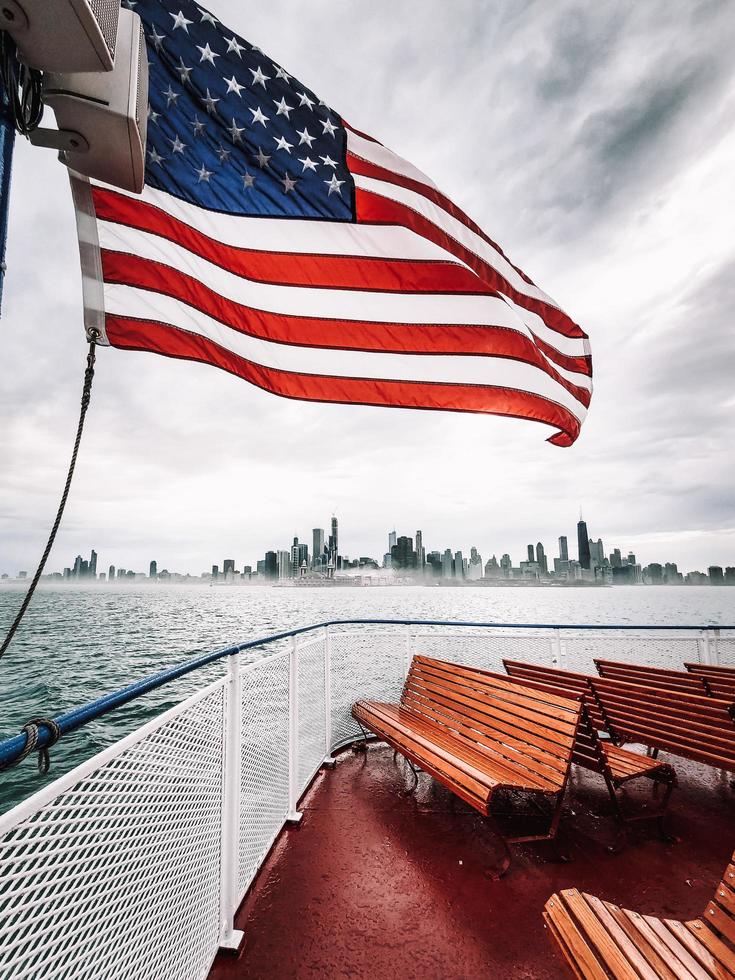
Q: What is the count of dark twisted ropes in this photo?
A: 2